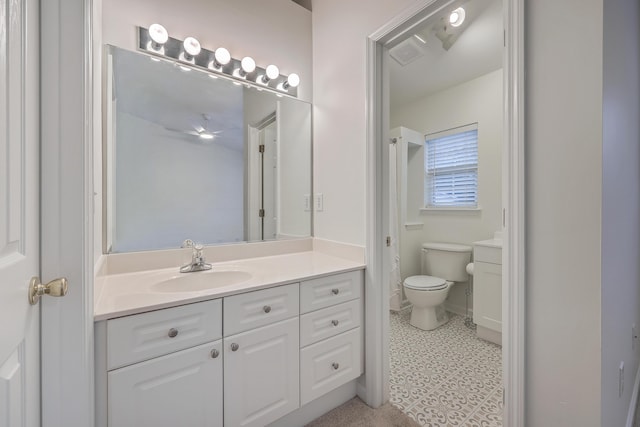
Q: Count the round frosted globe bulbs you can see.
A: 6